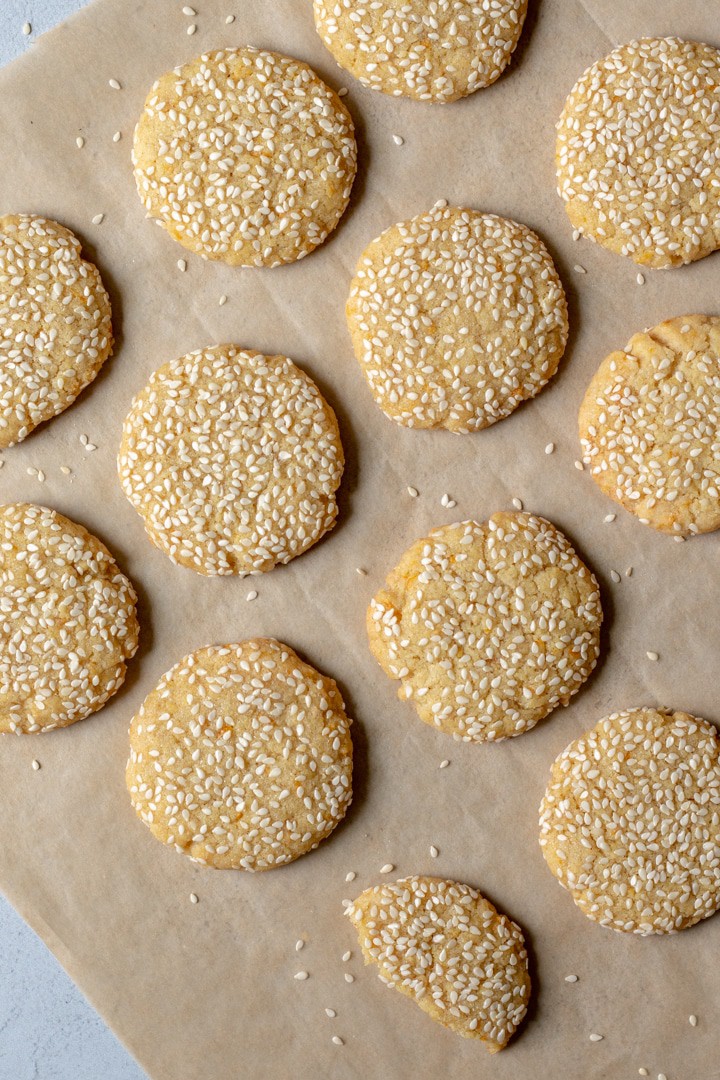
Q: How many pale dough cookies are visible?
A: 12